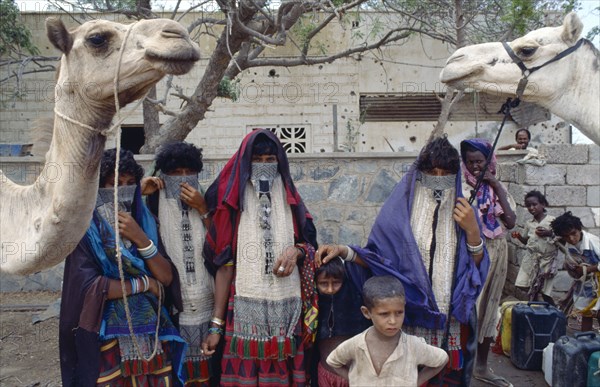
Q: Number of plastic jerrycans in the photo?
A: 5